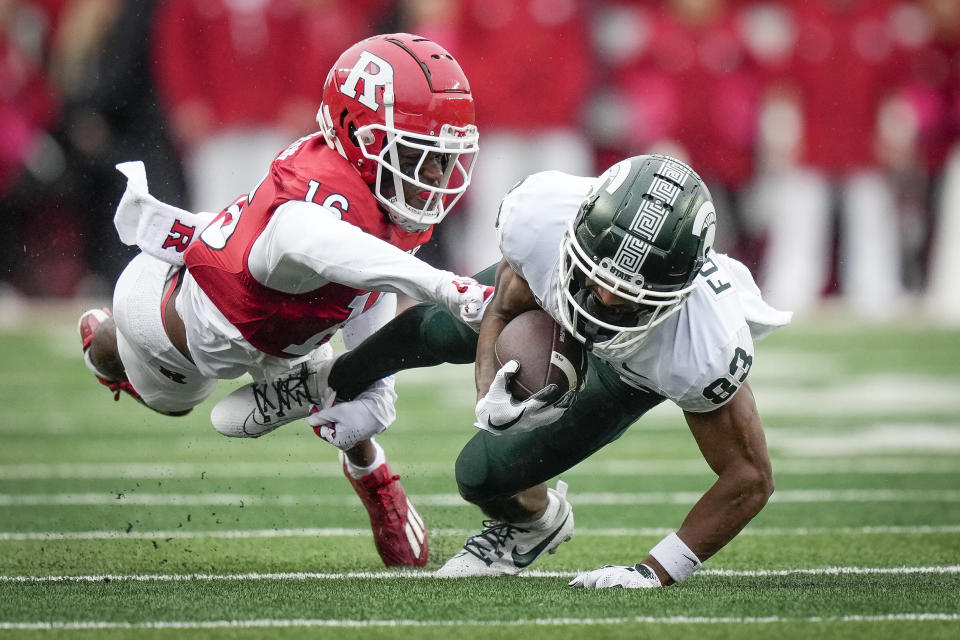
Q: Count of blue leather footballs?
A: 0